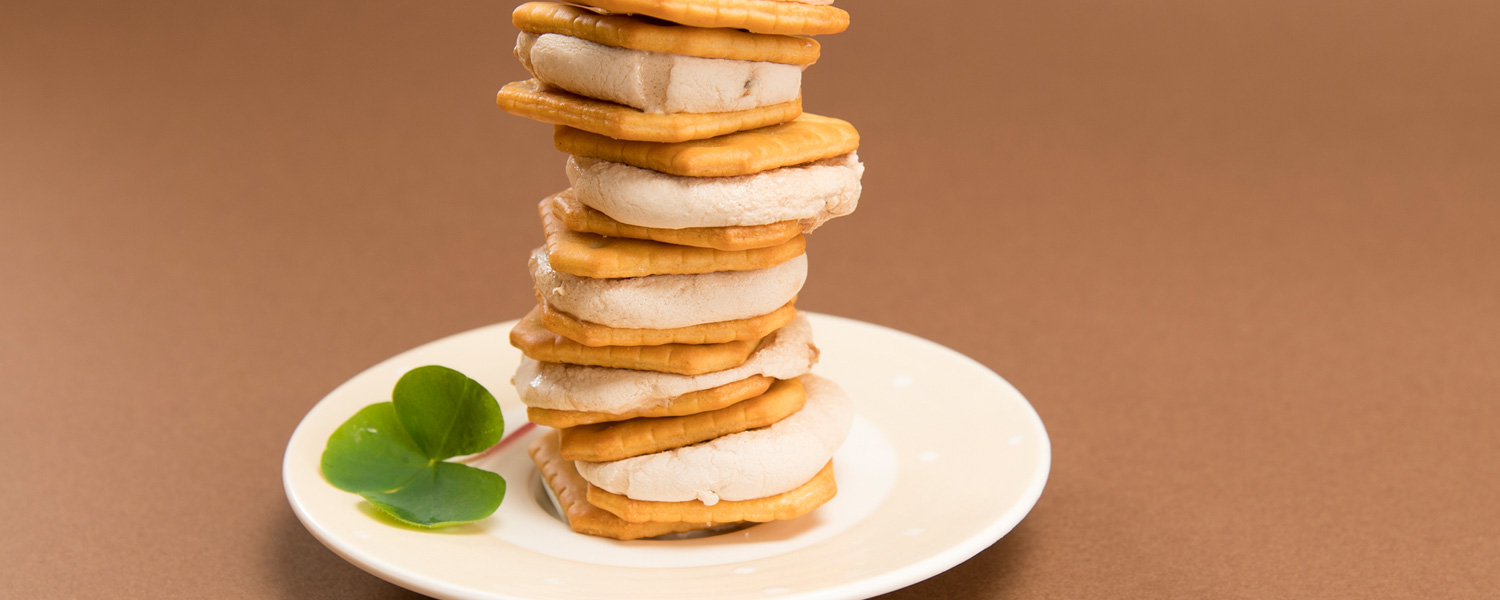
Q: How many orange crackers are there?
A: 12